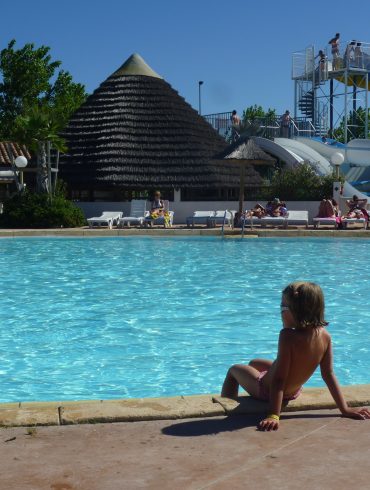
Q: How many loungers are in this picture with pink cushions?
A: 1